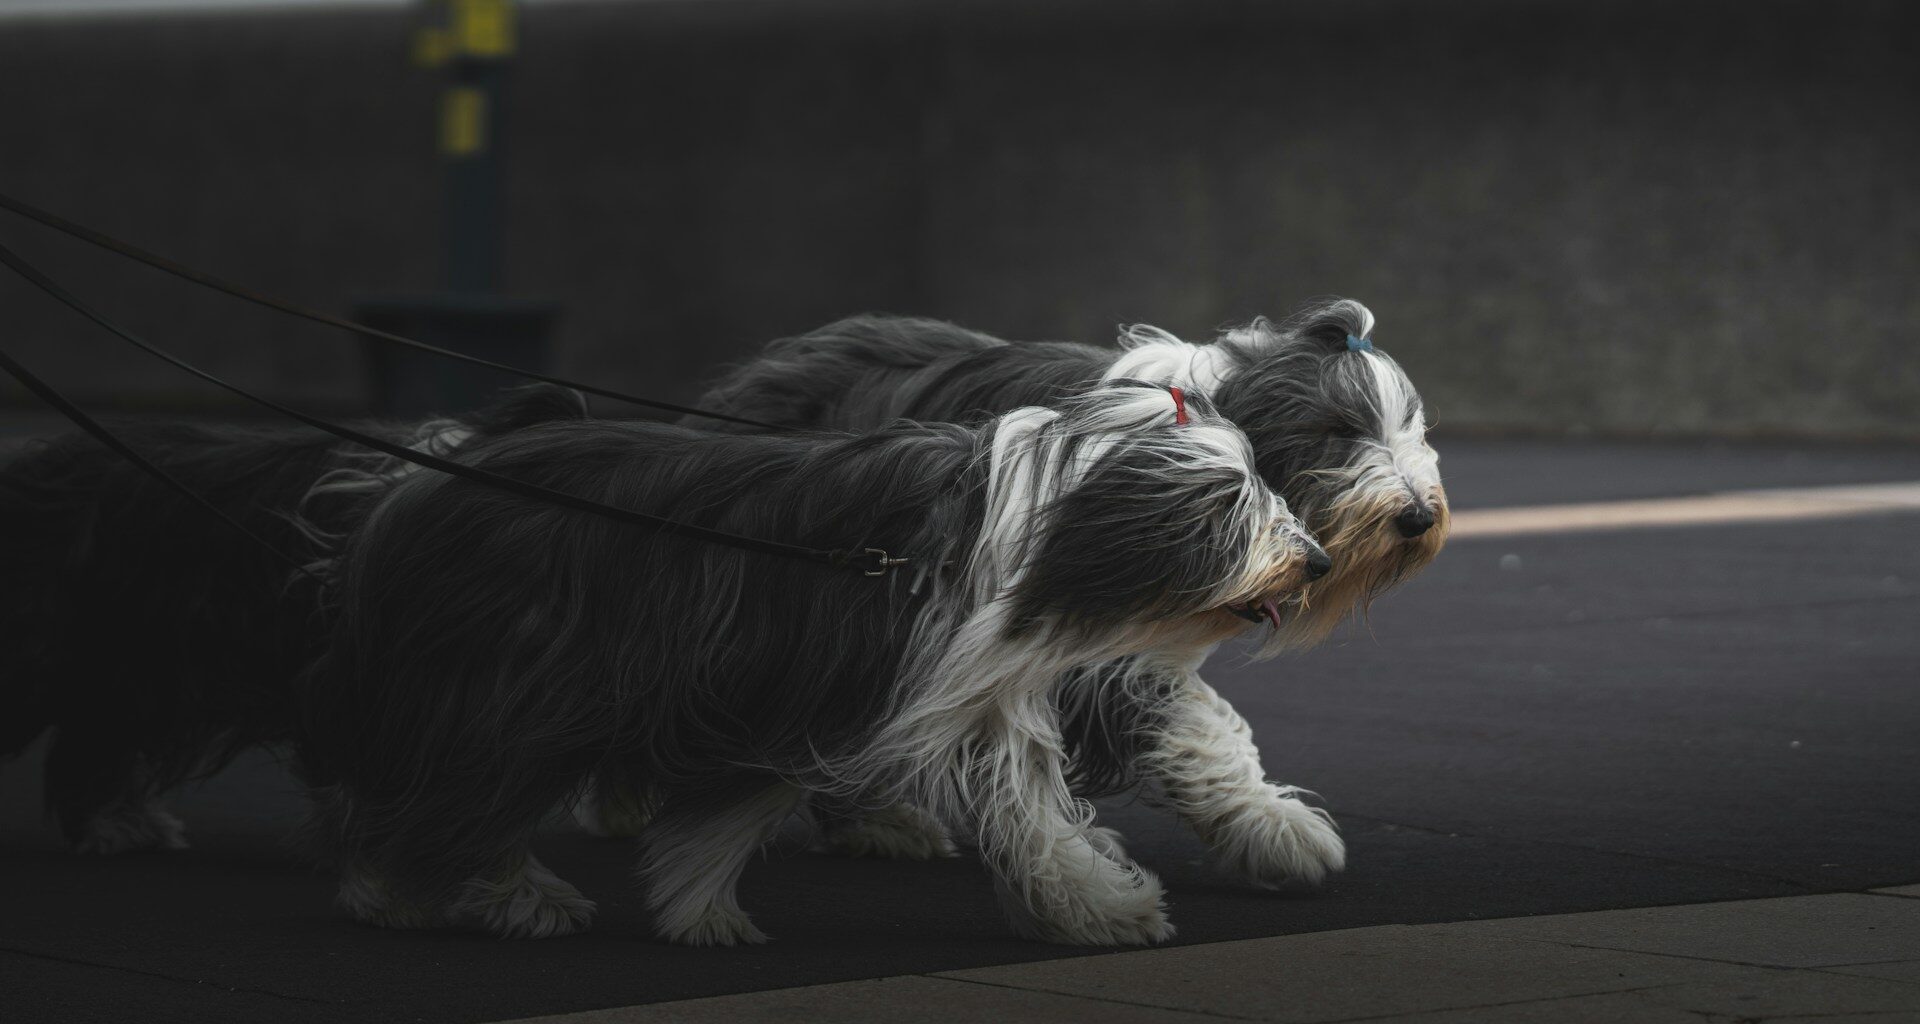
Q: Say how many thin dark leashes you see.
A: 3